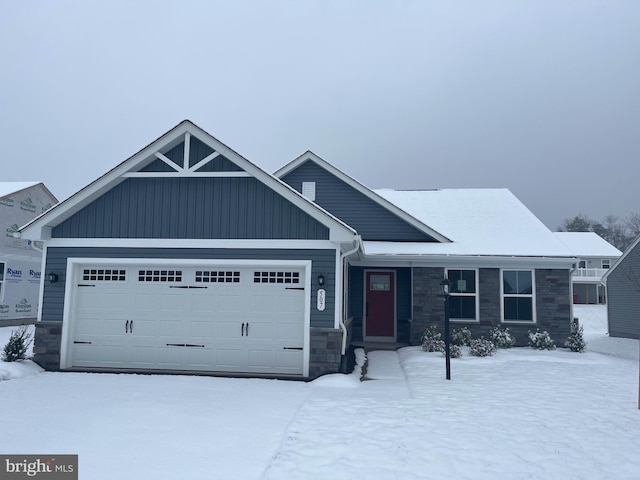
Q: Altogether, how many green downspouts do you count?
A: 0